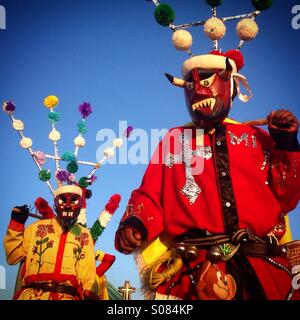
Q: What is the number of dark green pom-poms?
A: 6